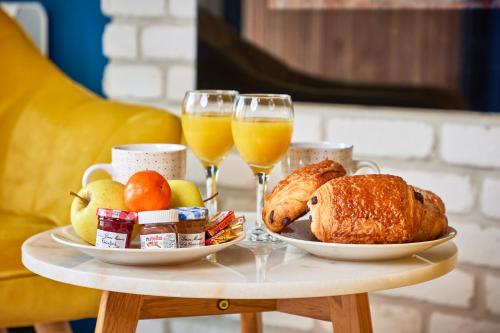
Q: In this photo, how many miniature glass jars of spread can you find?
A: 3